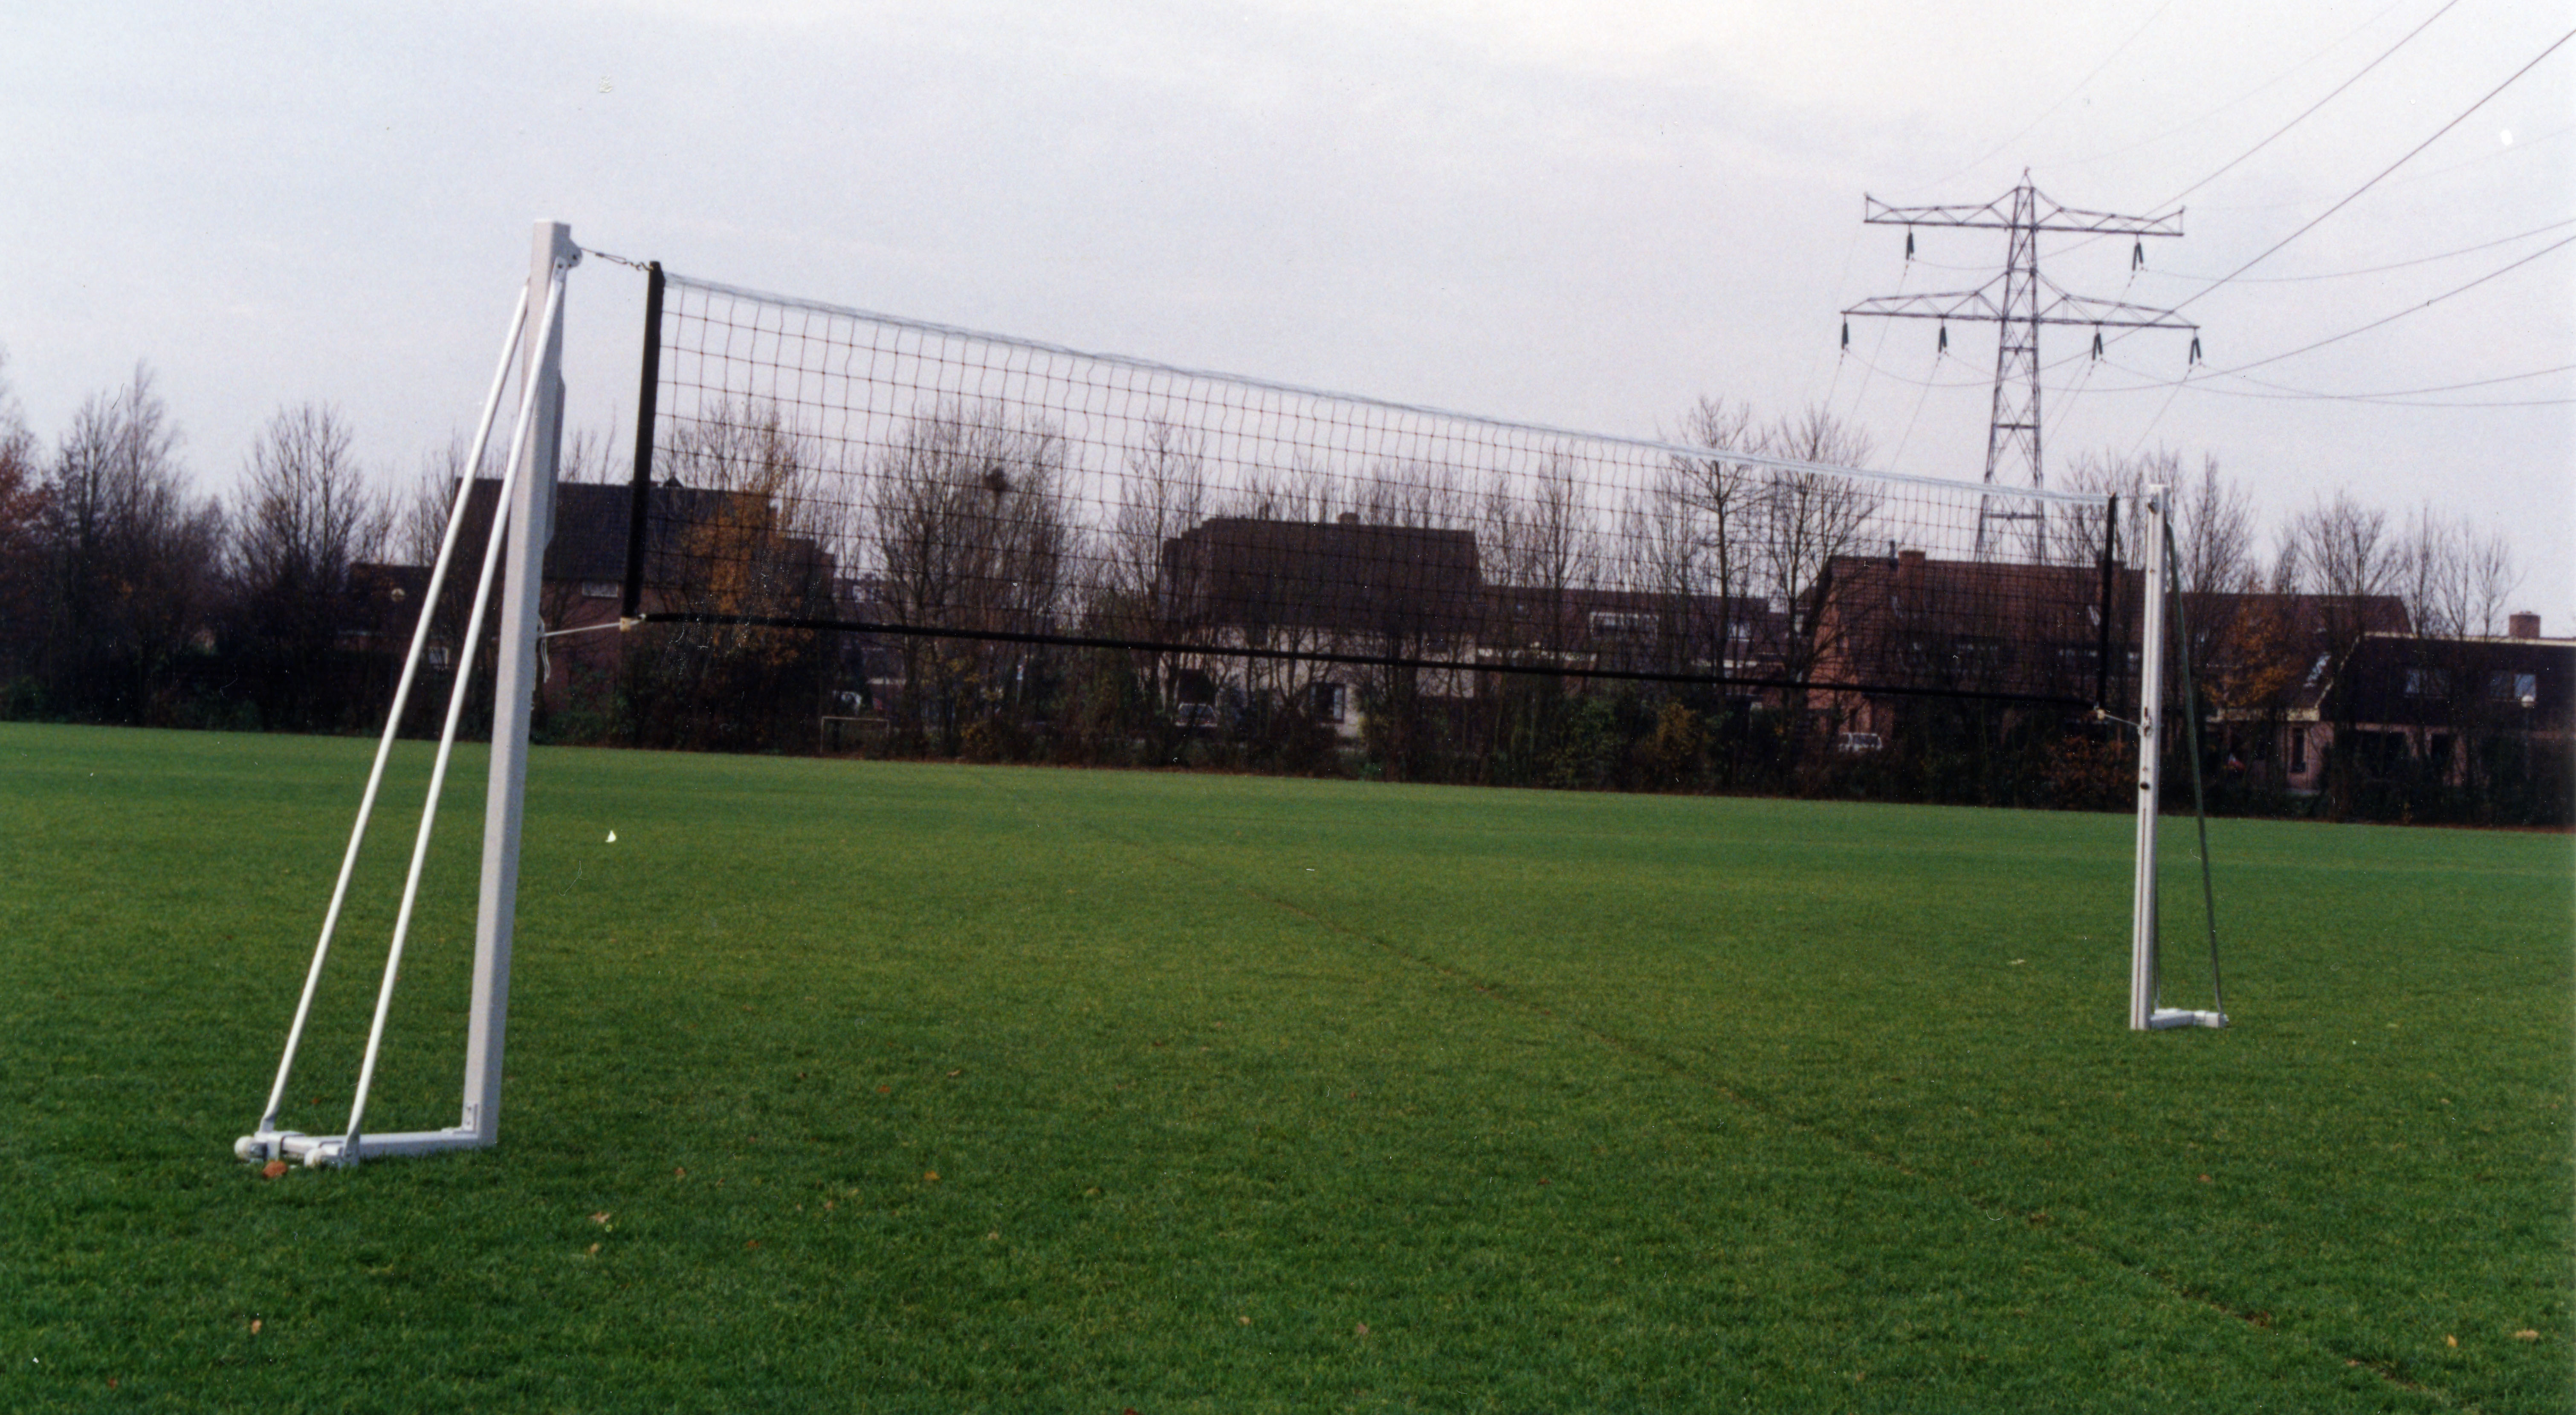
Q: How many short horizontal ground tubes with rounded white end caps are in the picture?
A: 2